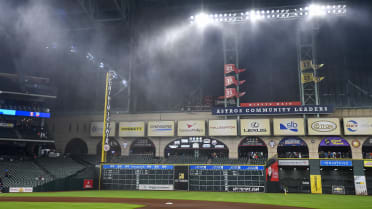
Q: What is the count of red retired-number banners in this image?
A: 3